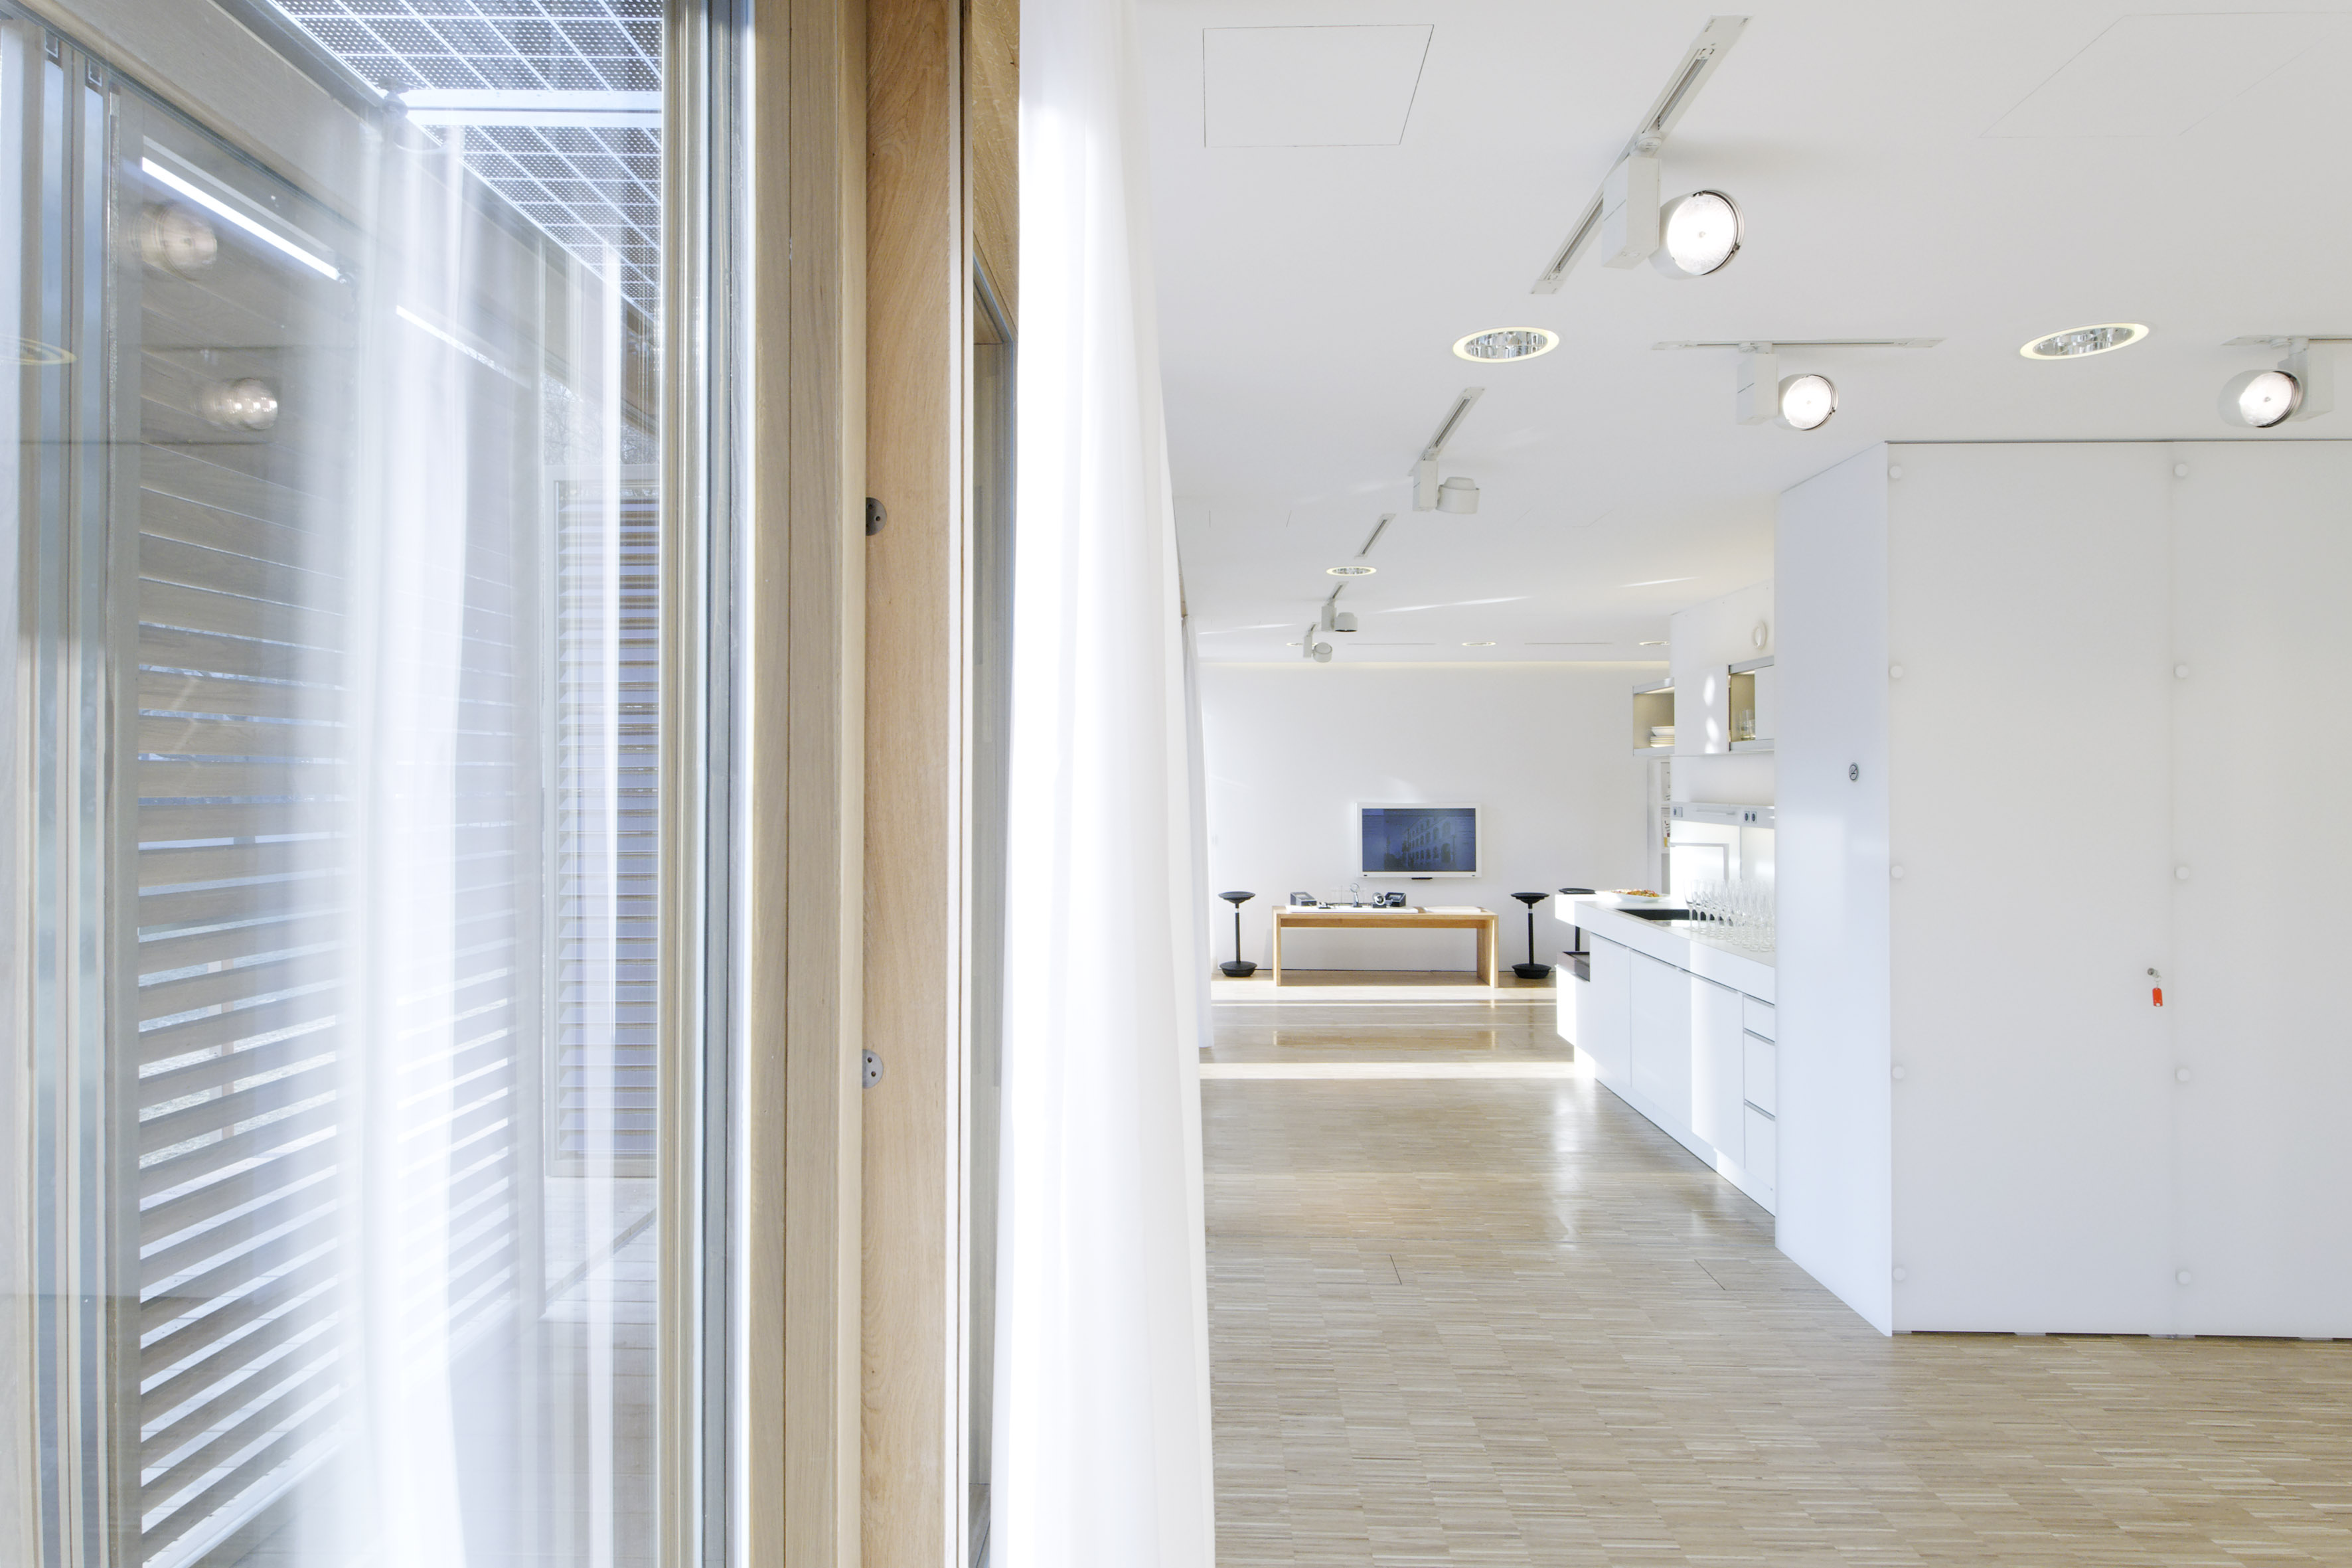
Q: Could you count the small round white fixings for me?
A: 10